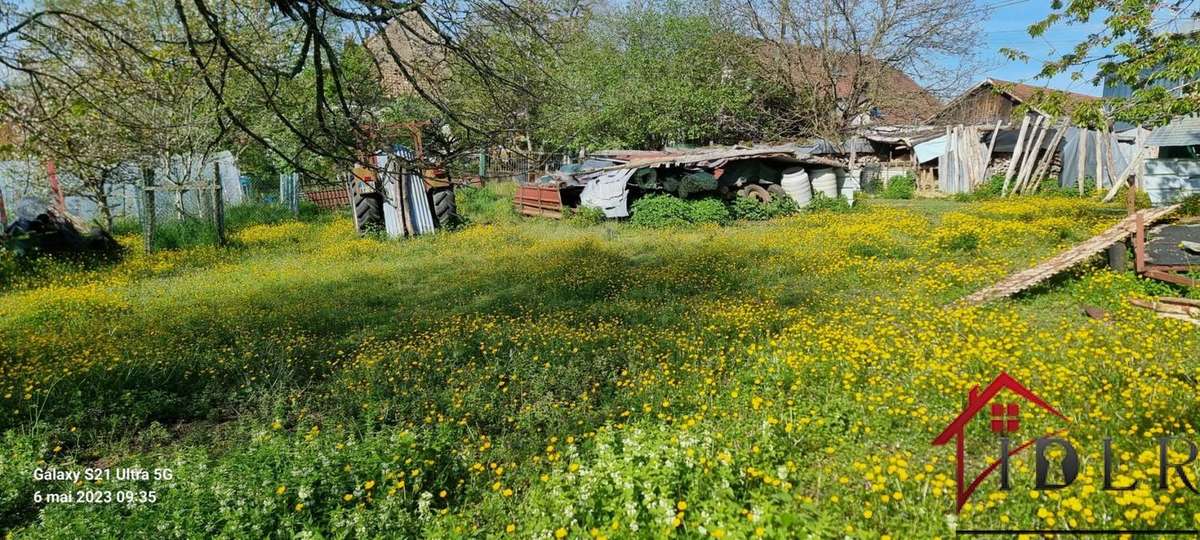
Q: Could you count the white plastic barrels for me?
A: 2